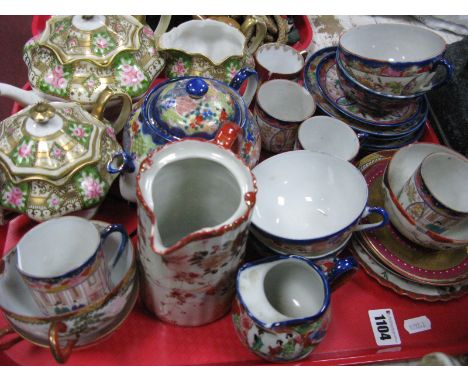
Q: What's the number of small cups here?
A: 5